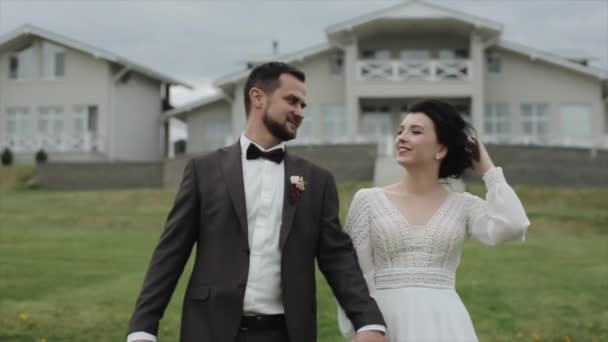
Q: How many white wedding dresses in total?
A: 1